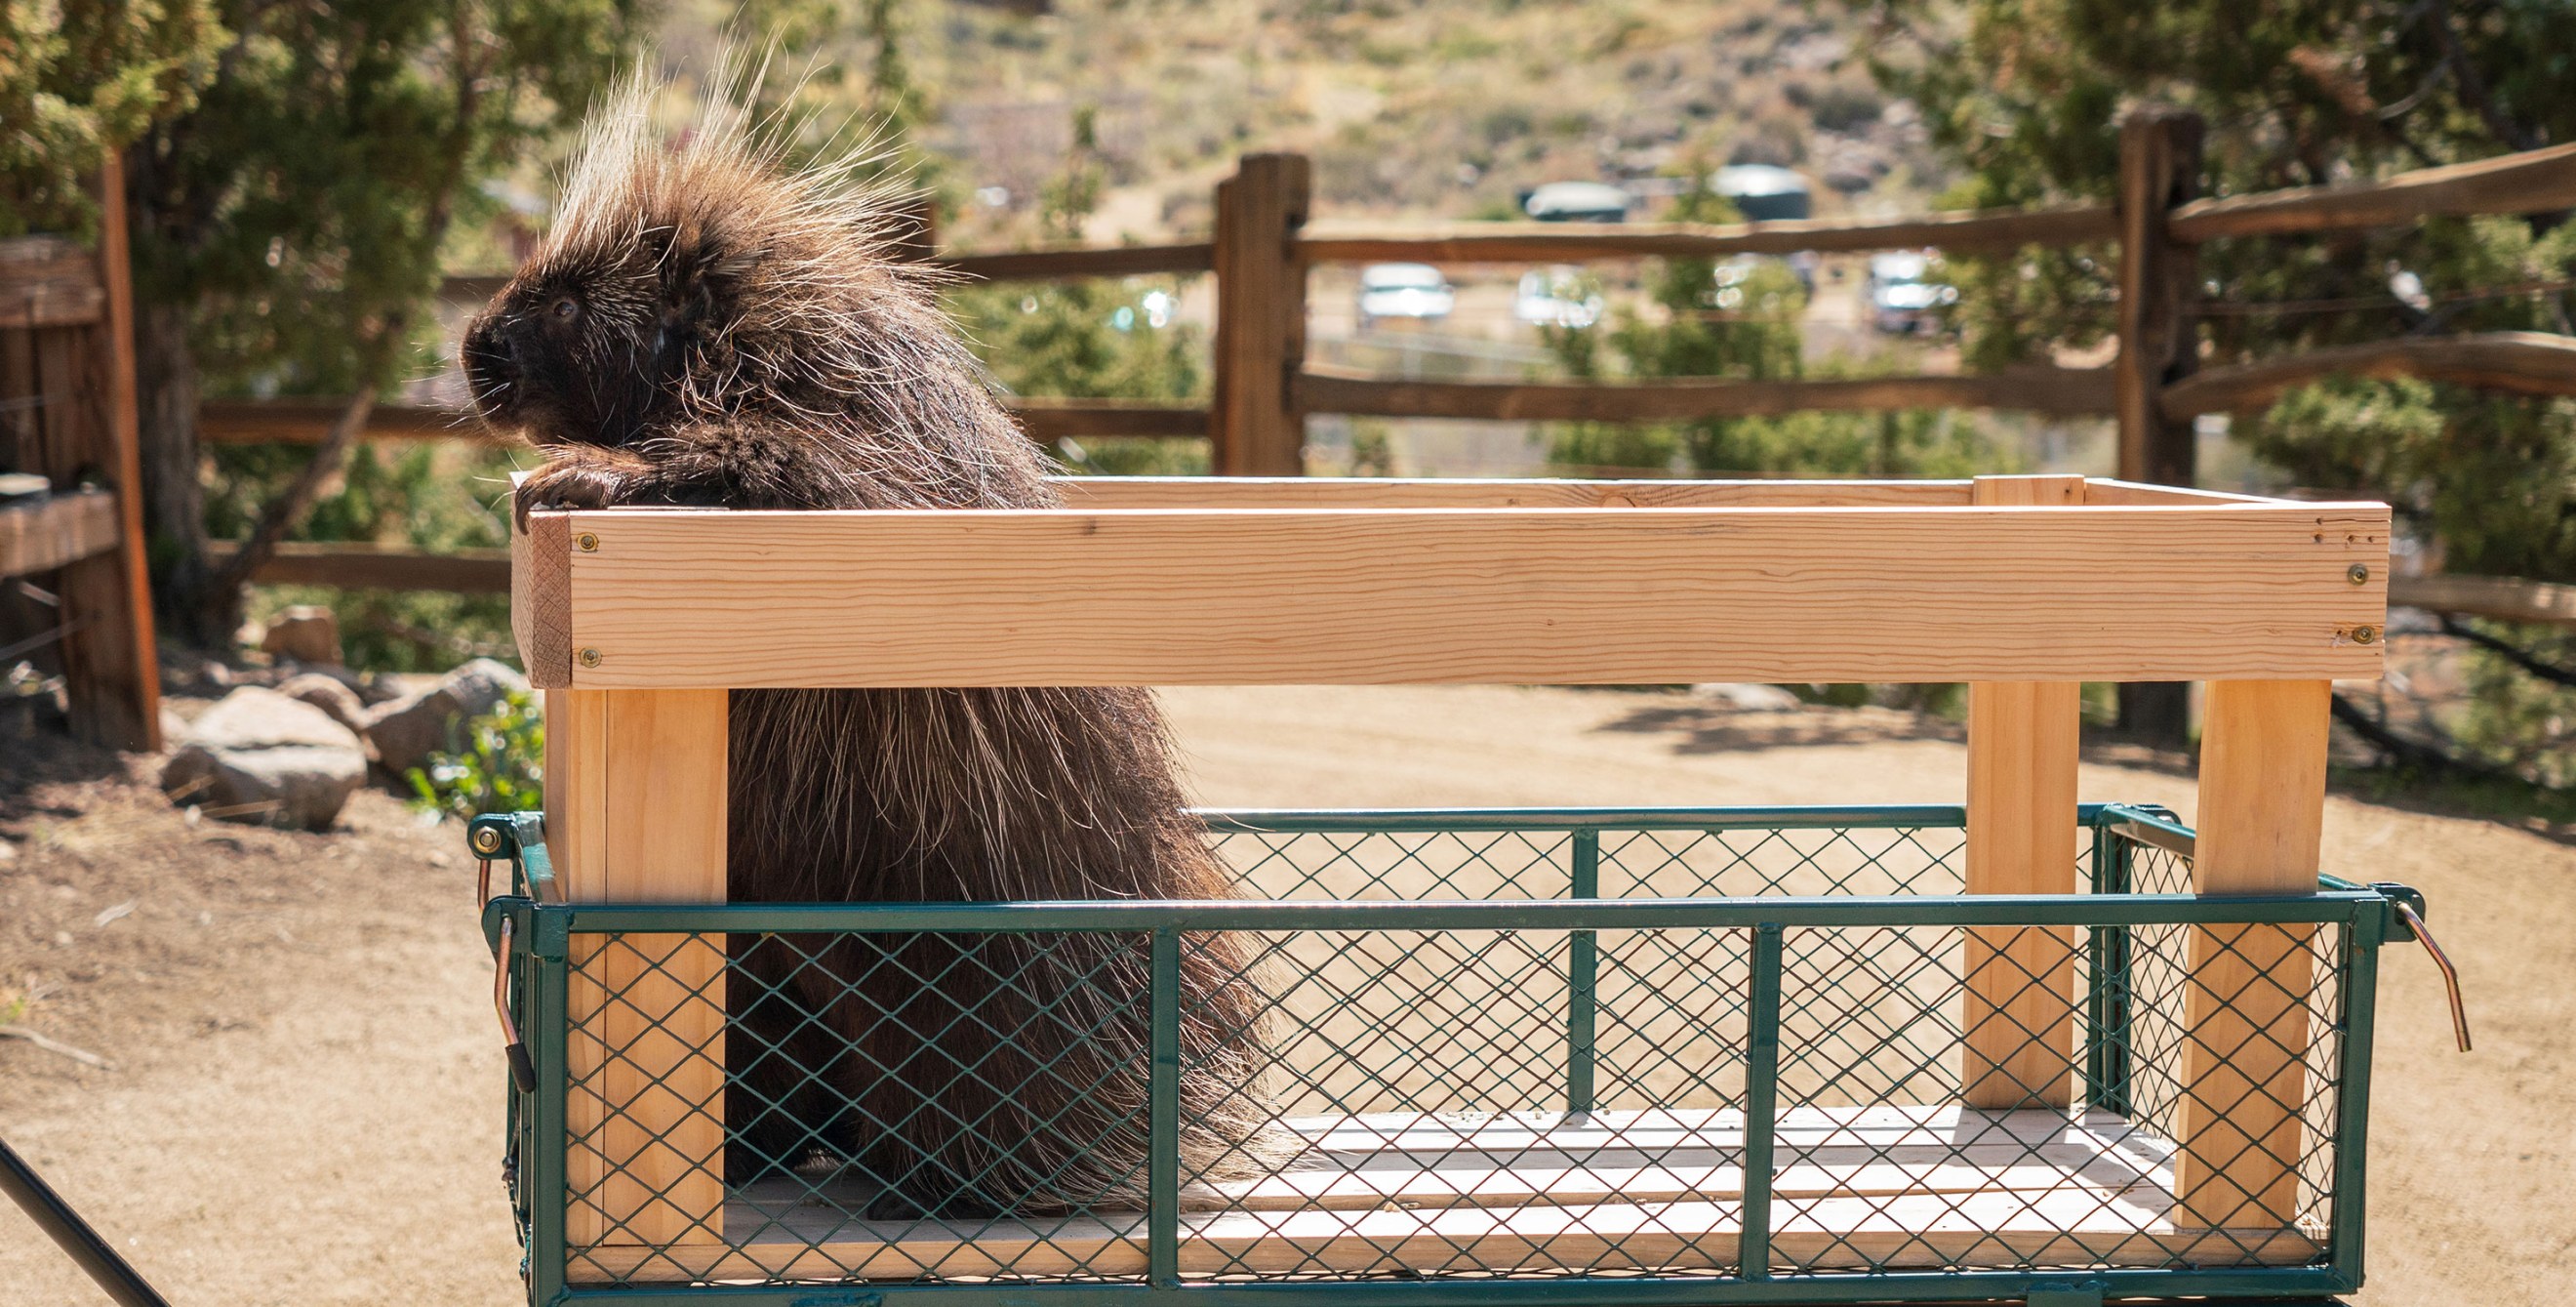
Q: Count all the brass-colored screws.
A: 4